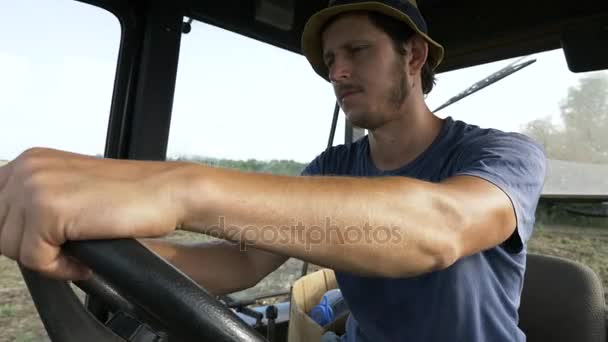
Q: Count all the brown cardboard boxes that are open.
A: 1